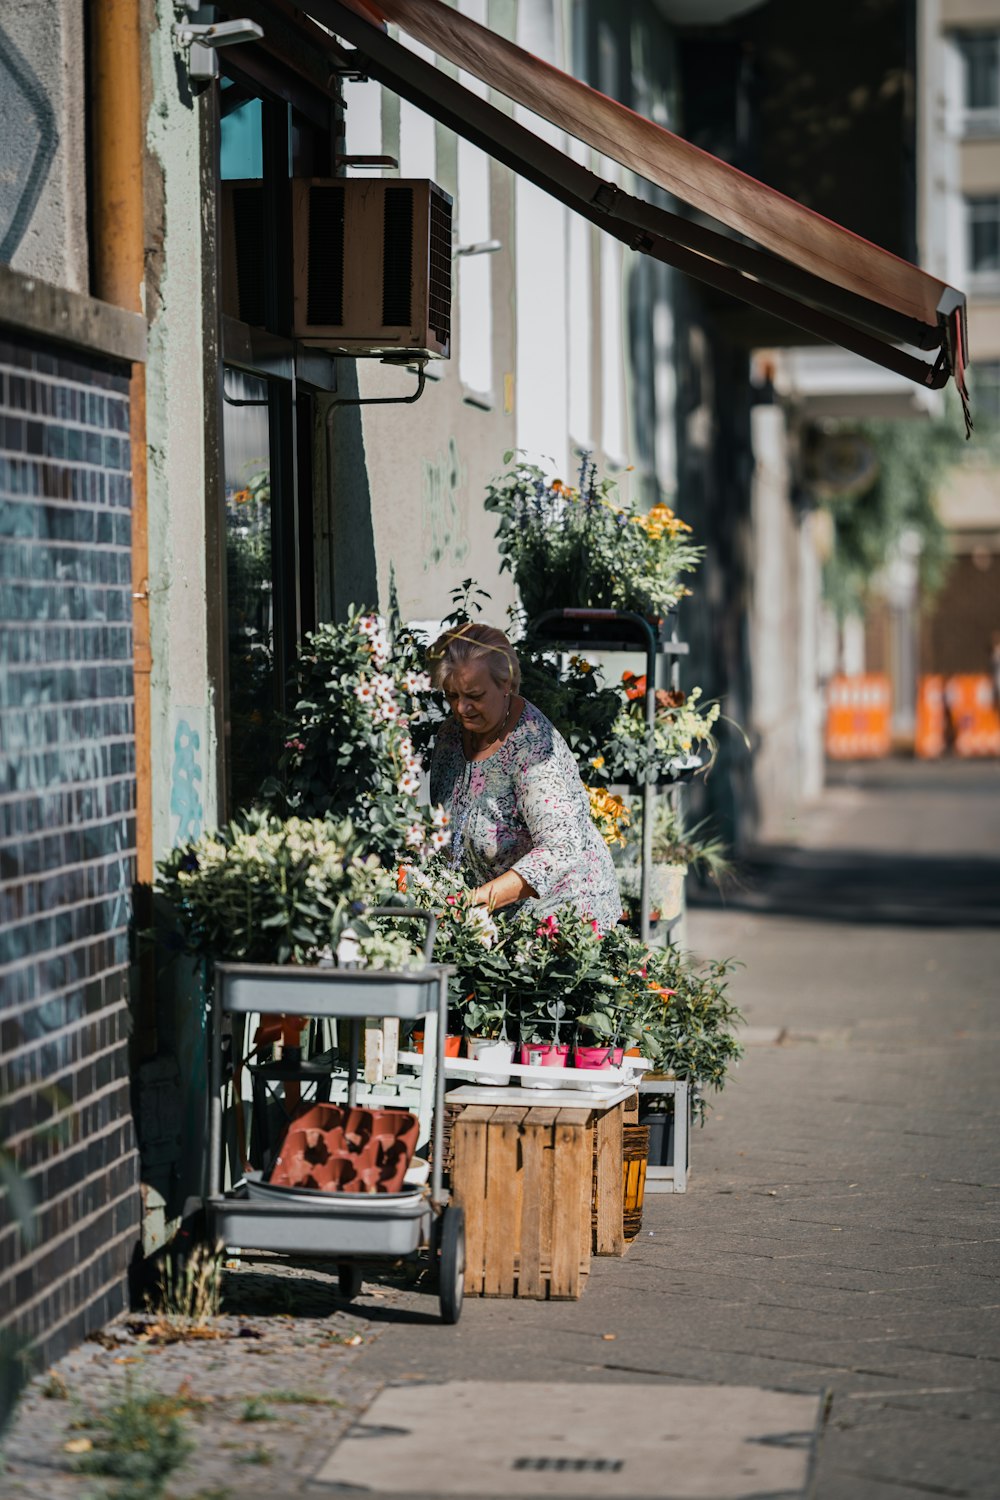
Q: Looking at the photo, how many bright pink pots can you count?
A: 2